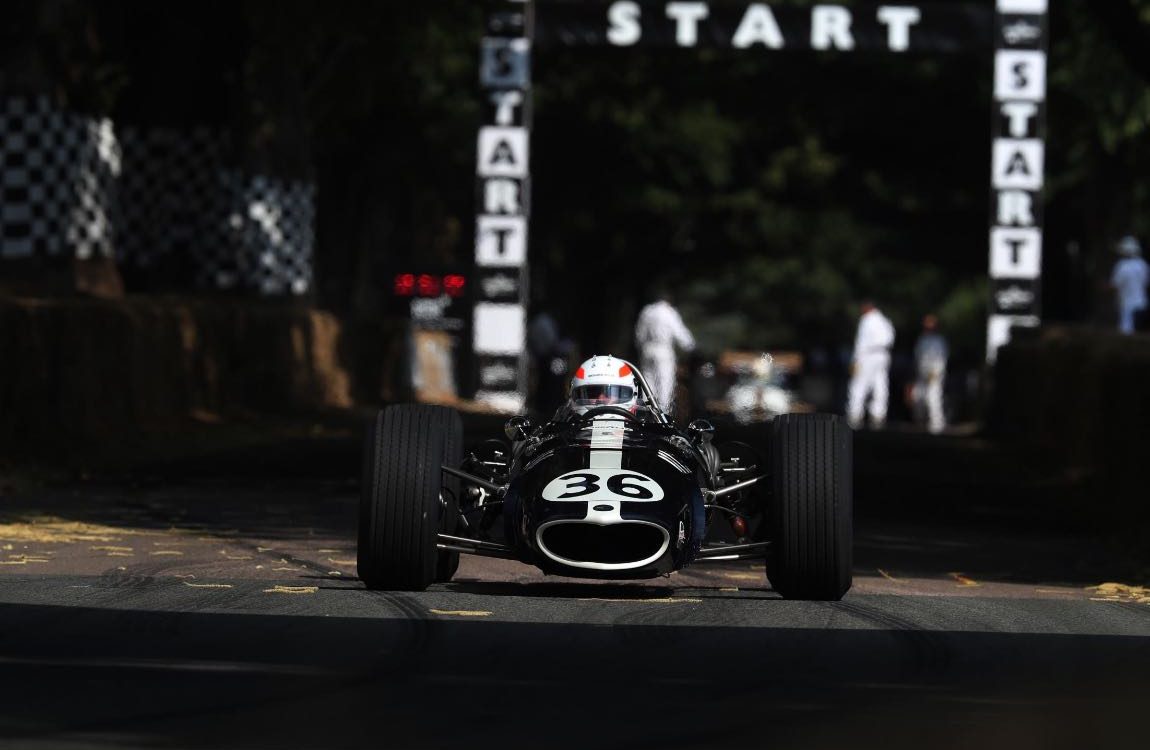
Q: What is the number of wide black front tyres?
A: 2